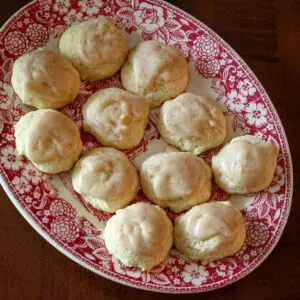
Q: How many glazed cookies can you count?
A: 11